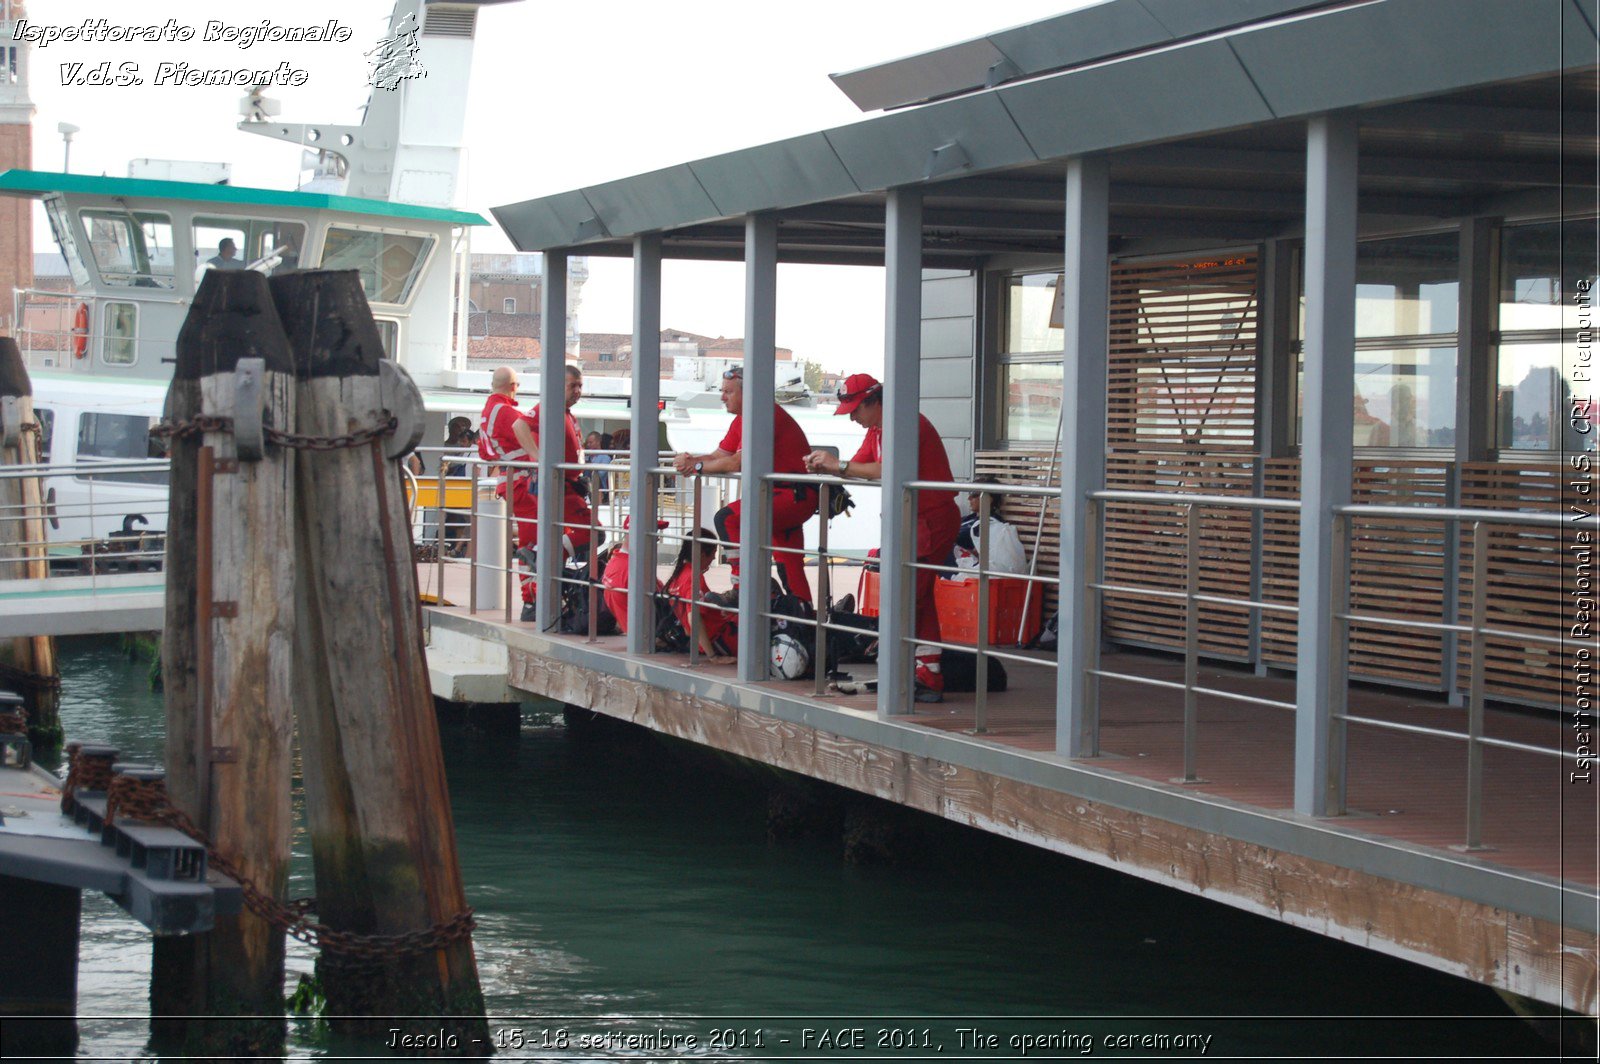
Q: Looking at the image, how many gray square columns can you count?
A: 6